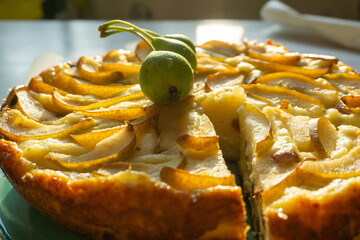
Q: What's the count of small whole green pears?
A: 3